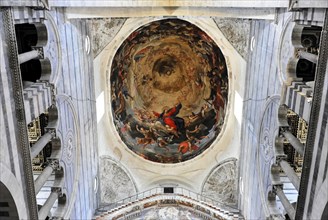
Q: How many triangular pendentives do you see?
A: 4